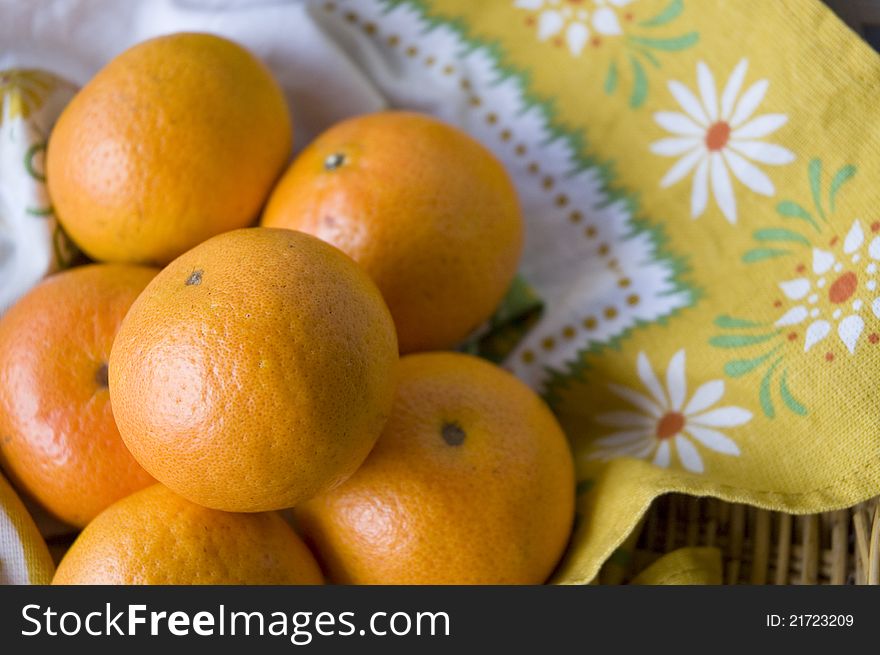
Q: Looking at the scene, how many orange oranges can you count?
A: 6